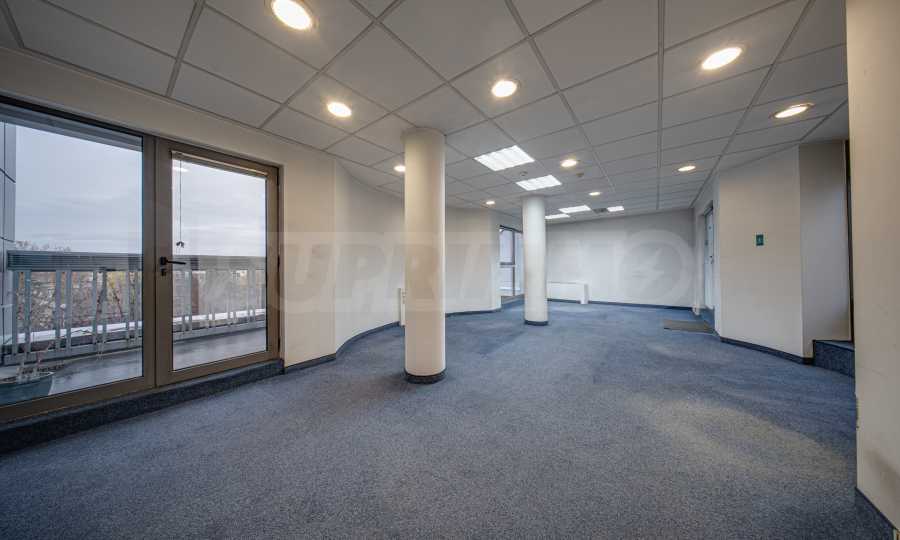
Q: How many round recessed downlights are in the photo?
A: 10